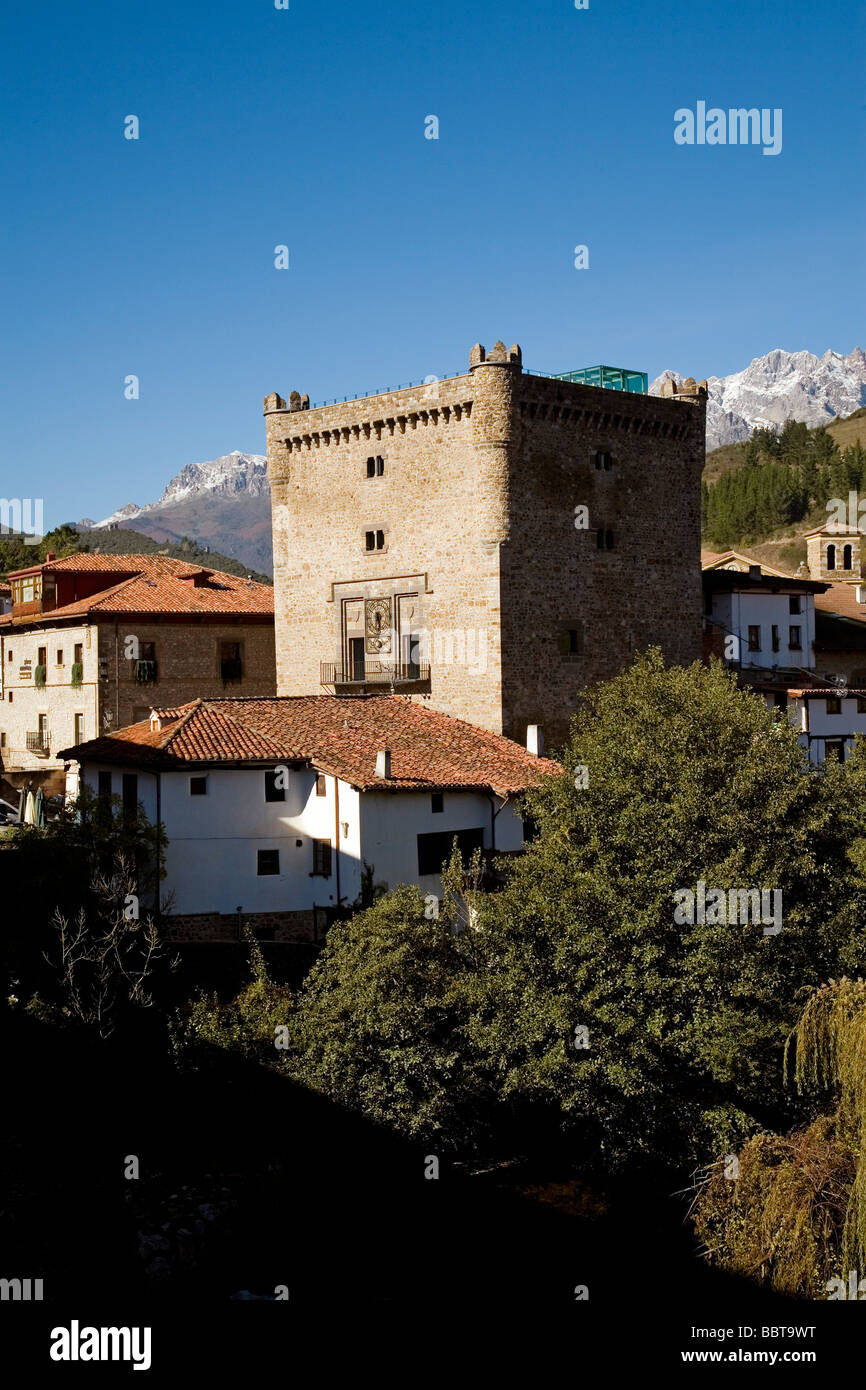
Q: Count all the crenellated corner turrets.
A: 3